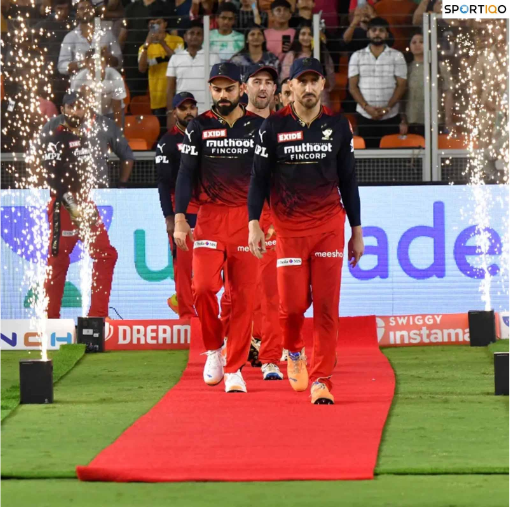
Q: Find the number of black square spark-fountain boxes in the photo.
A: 4